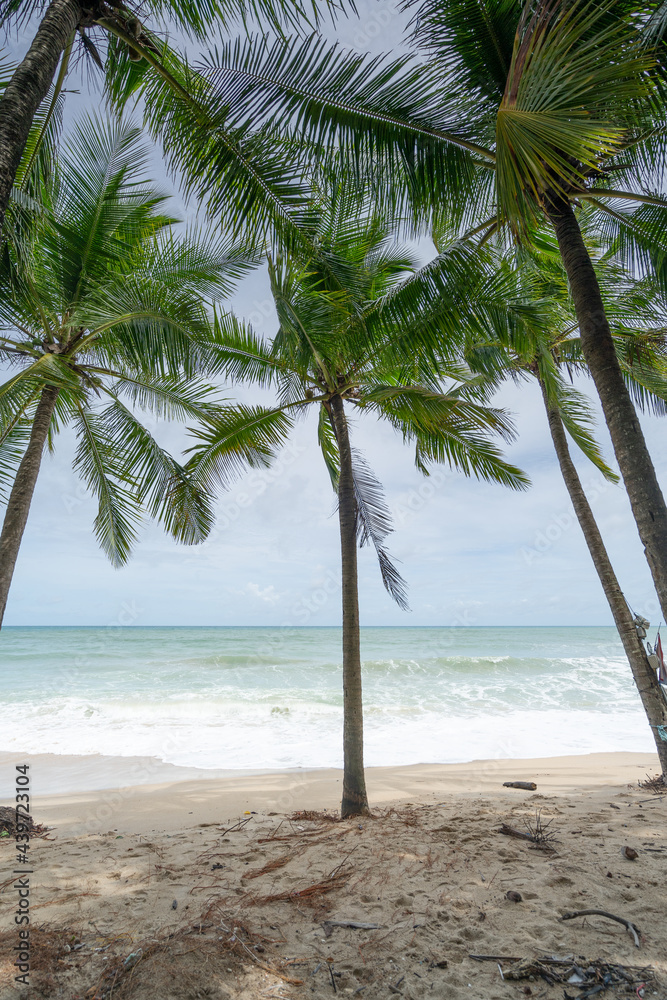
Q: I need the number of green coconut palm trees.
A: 5